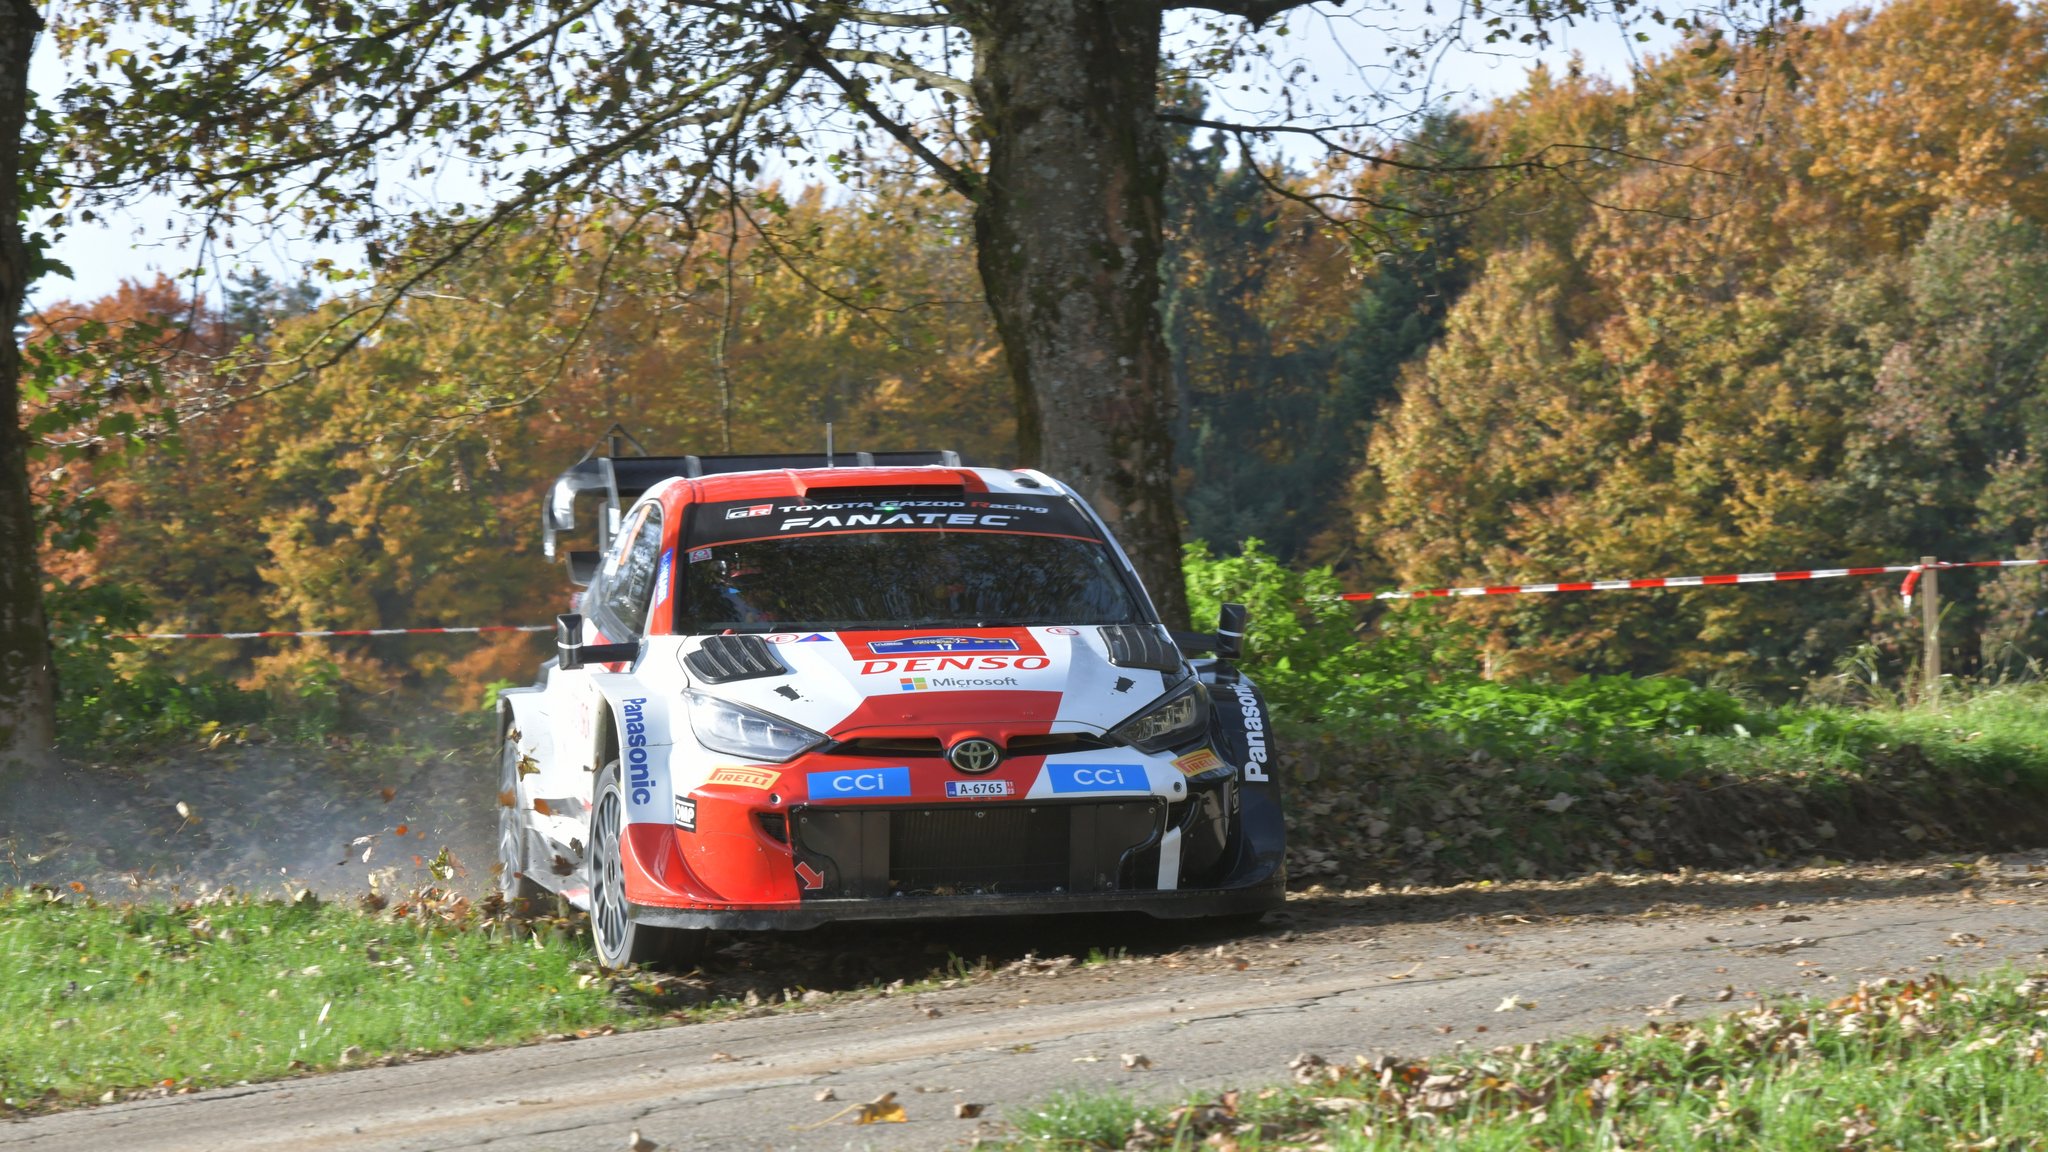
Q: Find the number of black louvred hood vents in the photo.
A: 2